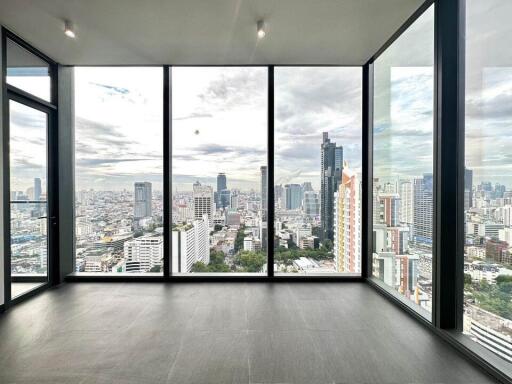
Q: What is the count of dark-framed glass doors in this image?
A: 1